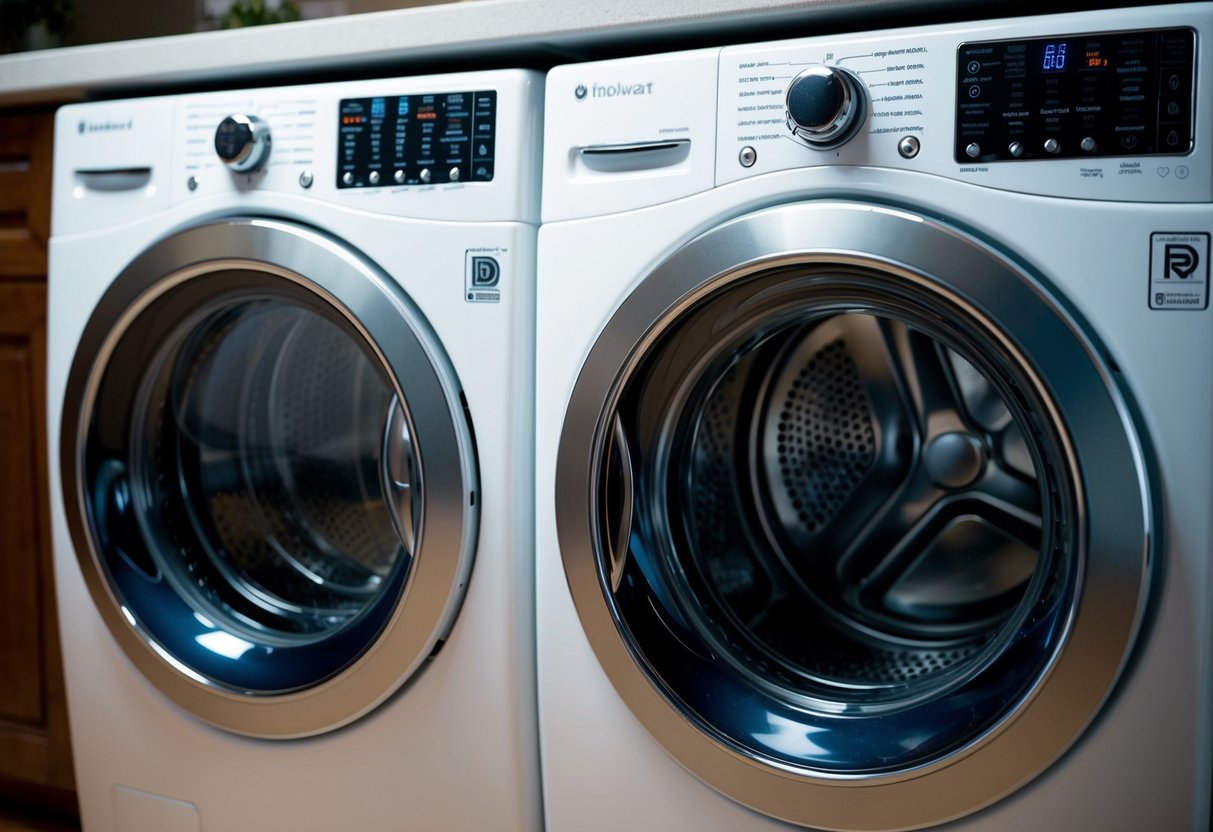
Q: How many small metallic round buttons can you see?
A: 13